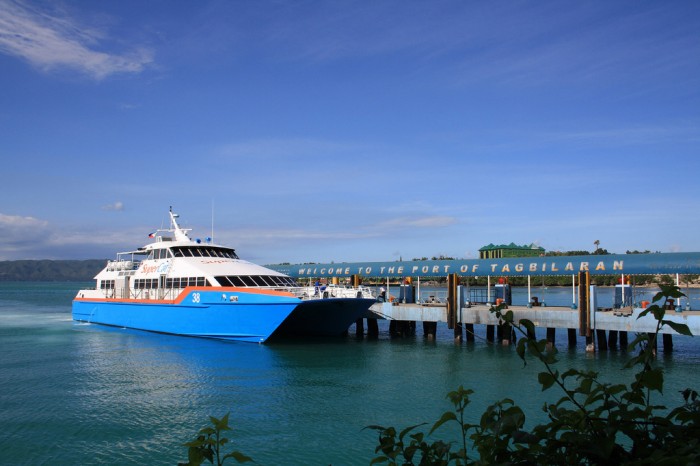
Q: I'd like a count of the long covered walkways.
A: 1